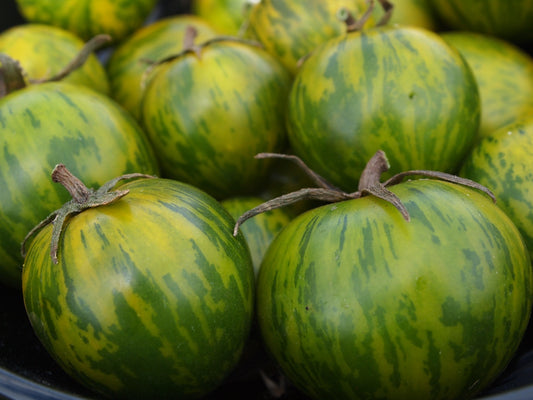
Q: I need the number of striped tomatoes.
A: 15